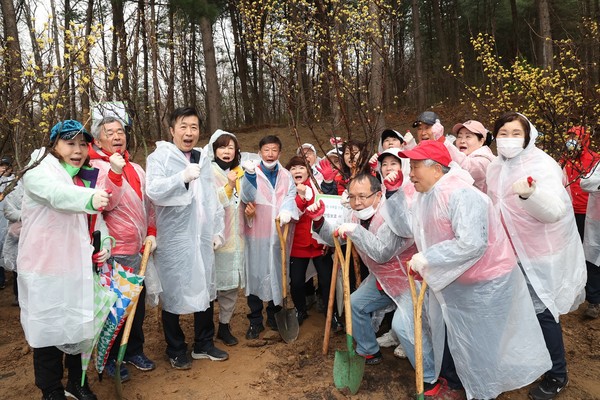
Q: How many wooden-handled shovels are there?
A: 4